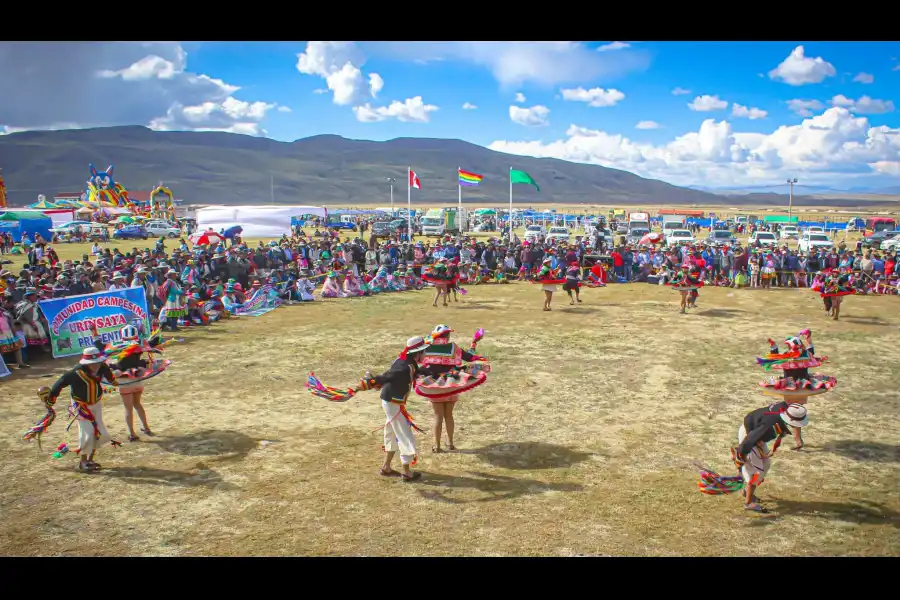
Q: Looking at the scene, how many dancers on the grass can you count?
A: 14